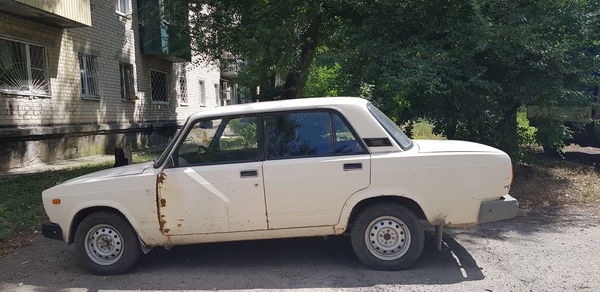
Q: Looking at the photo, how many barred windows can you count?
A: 4